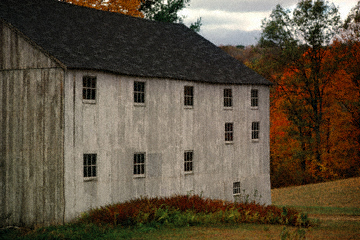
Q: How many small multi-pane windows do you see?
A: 11